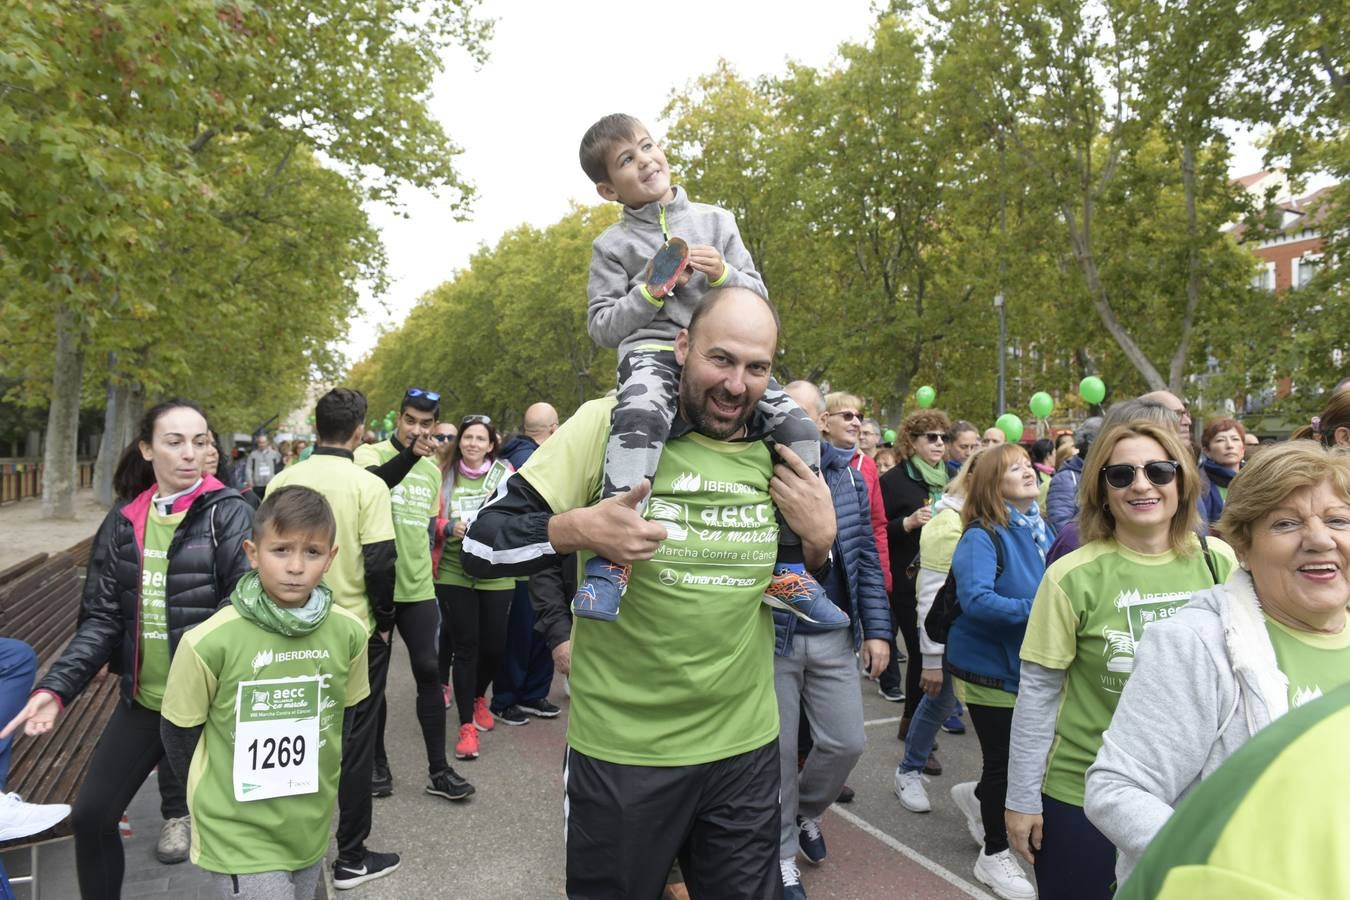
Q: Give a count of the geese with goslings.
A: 0